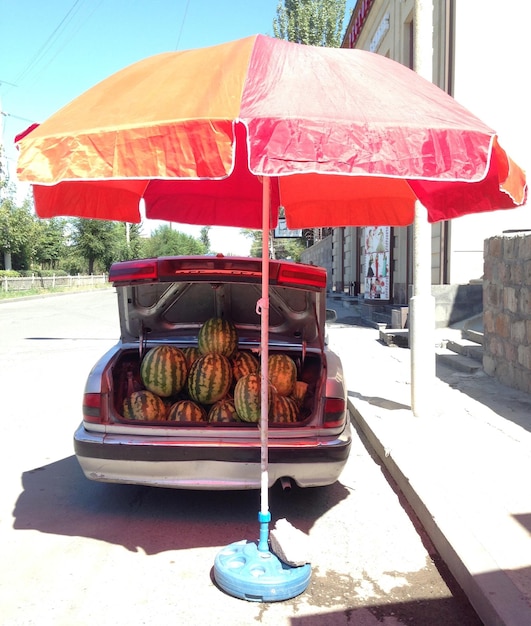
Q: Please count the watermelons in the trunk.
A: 11